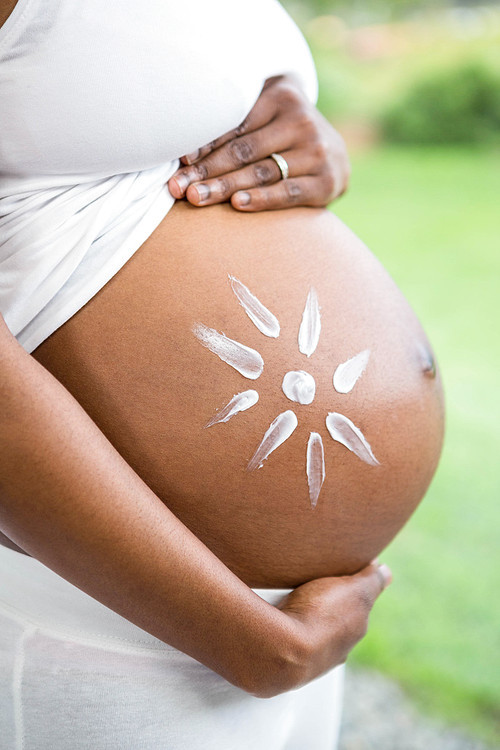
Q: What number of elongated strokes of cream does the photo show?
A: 8